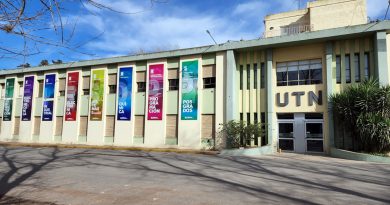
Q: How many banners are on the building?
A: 8